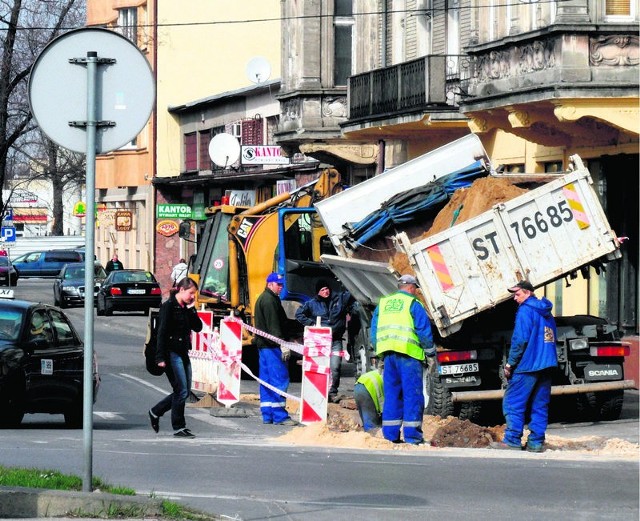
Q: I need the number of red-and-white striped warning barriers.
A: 3